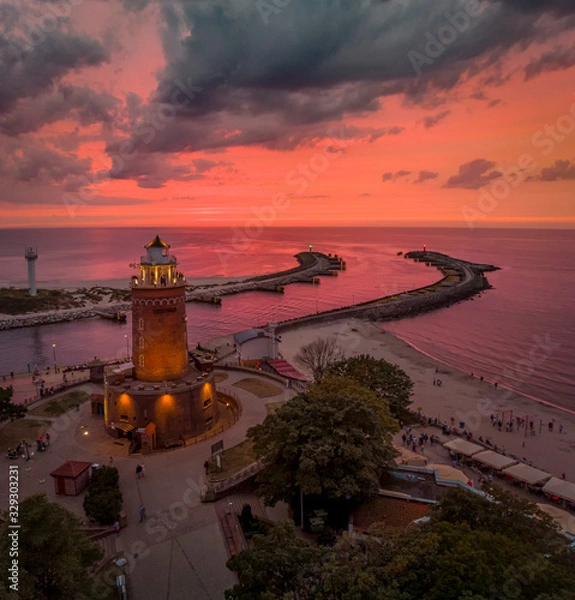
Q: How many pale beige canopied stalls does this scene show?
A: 4